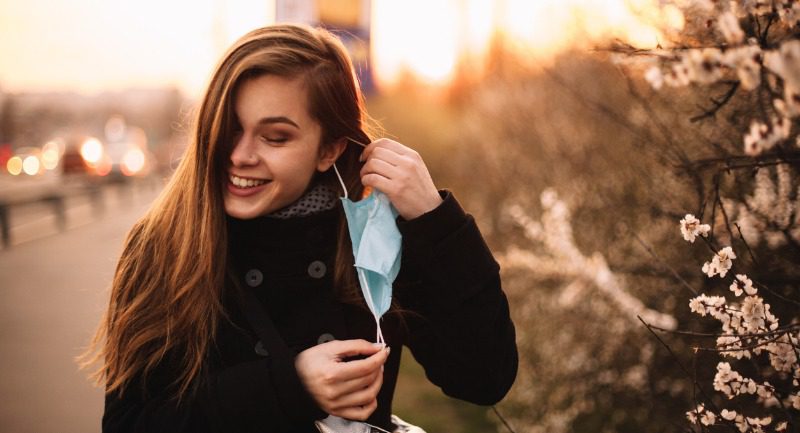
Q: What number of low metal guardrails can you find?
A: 1